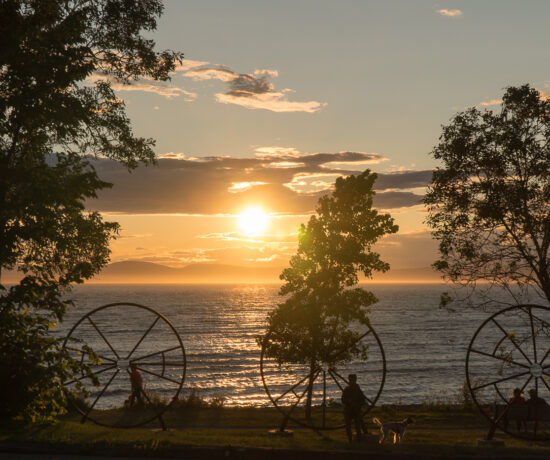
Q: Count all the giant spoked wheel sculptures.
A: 3